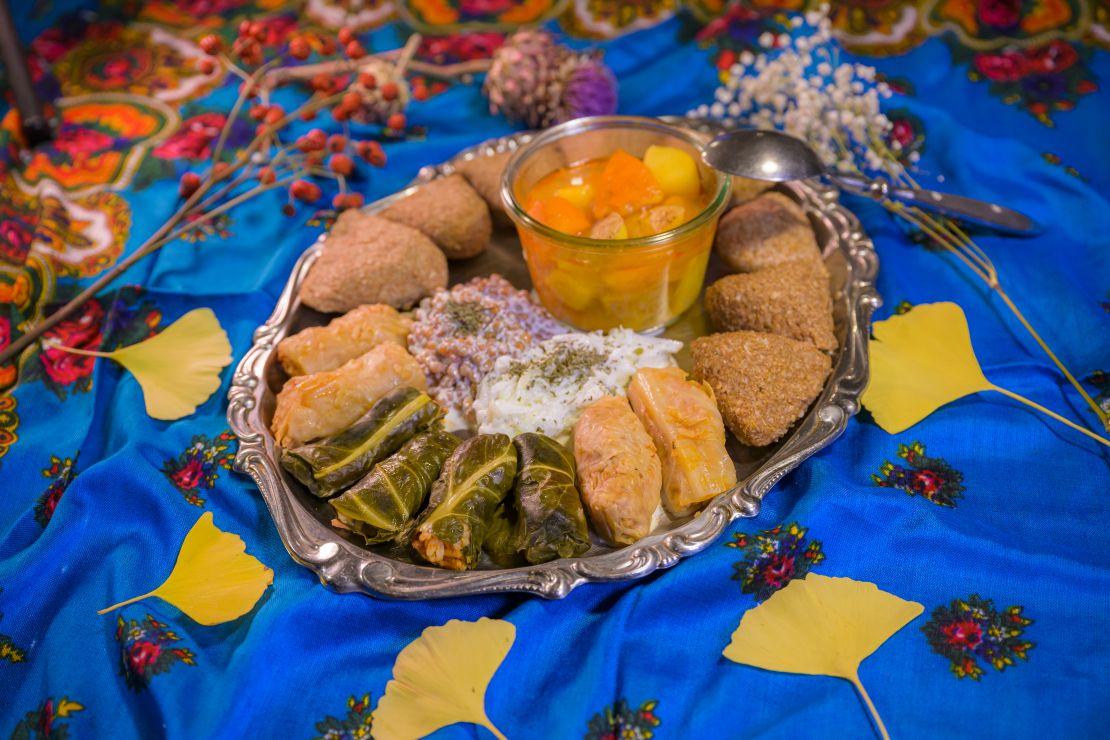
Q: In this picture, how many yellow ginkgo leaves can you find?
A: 5